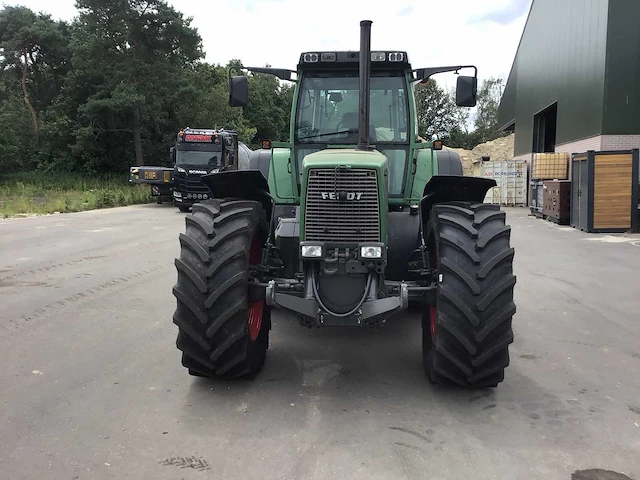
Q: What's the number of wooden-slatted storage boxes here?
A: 1